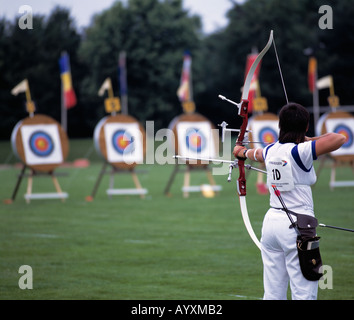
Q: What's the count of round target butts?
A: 5